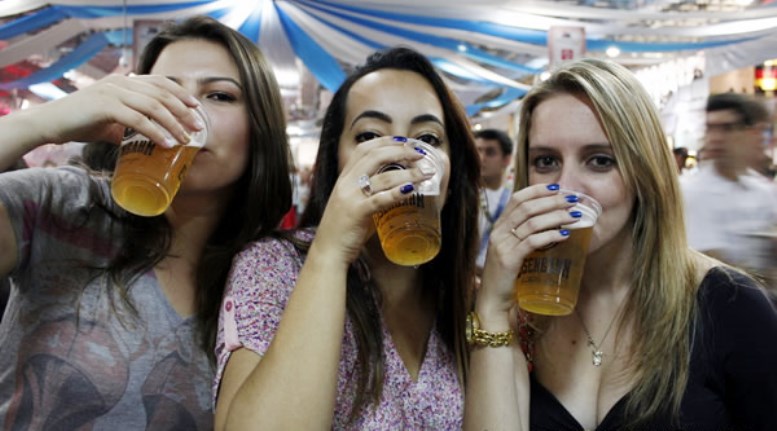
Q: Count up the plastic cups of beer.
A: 3